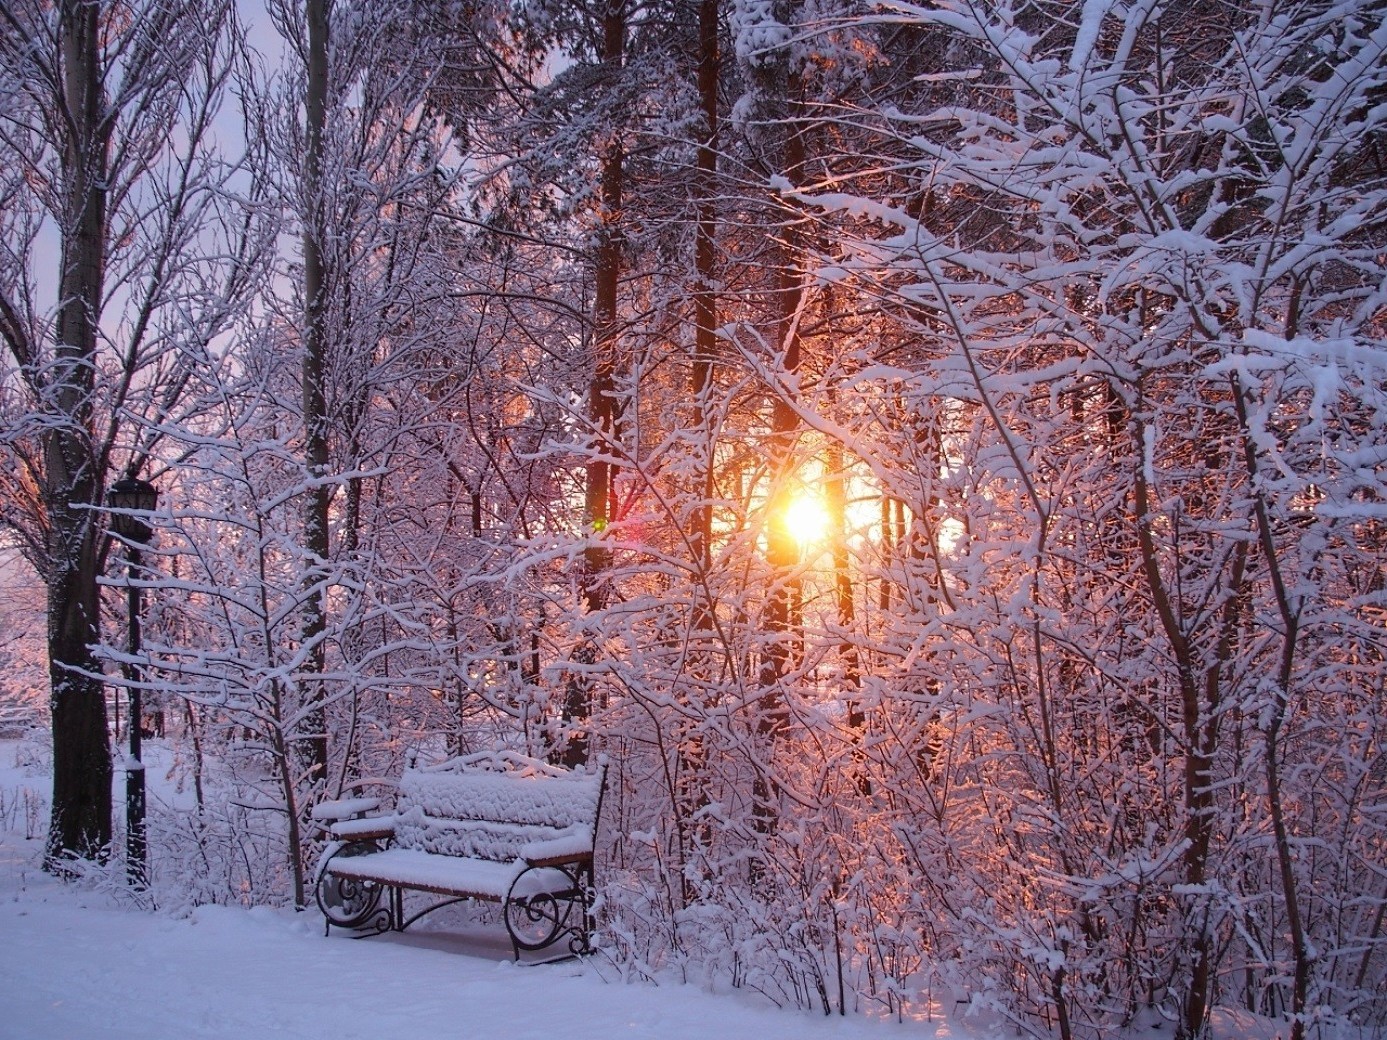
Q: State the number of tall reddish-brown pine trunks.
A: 3